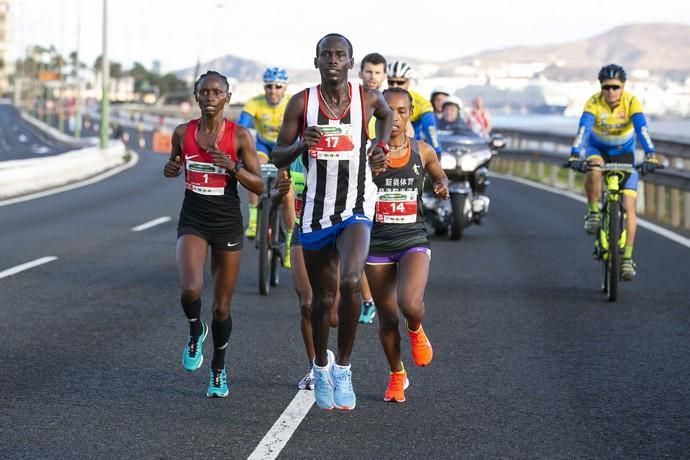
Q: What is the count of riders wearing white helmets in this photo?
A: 3